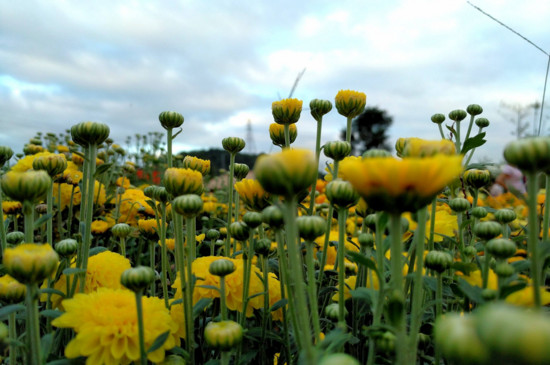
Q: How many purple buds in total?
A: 0